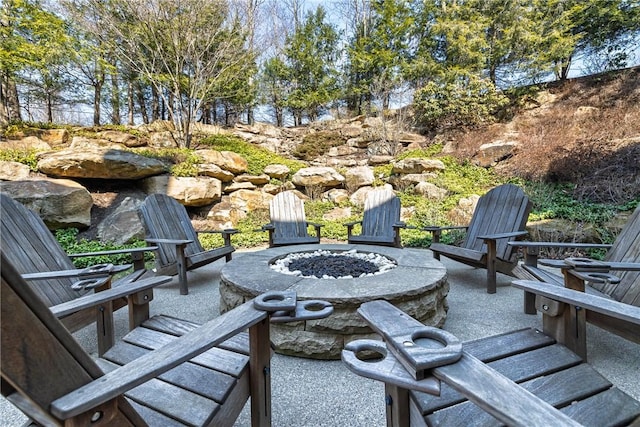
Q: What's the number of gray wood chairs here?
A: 8